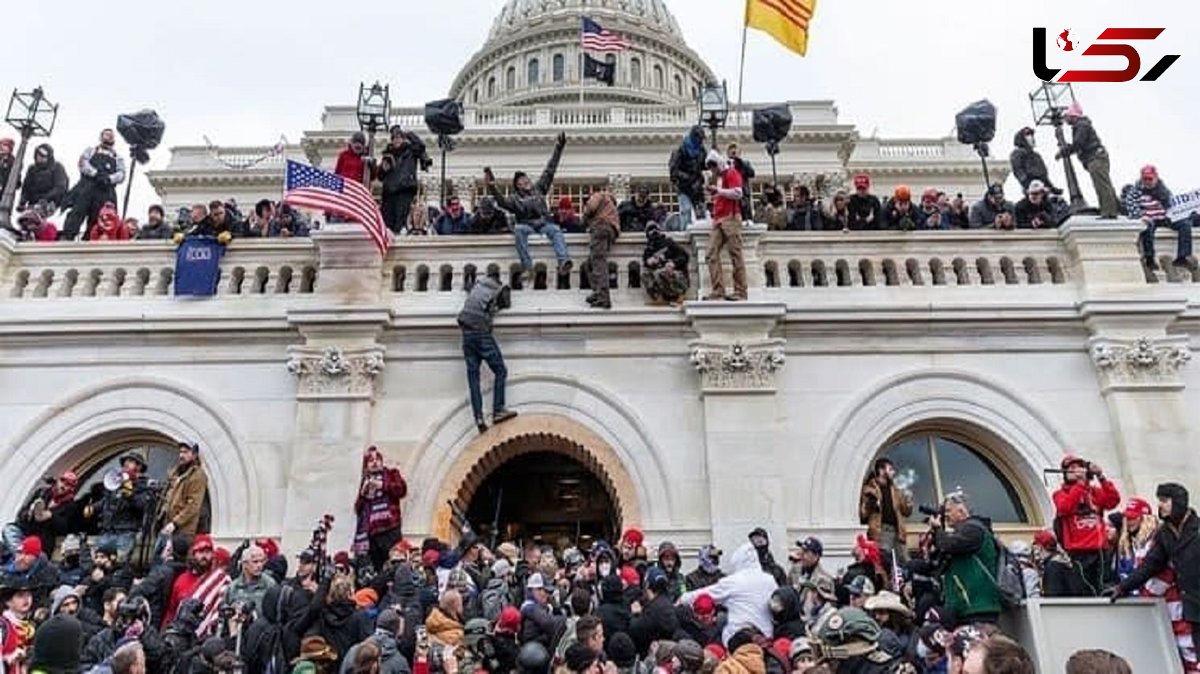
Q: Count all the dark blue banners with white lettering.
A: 1